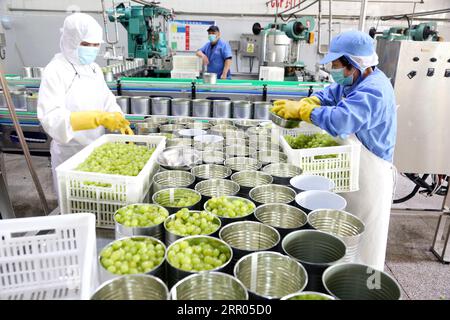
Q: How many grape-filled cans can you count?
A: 7